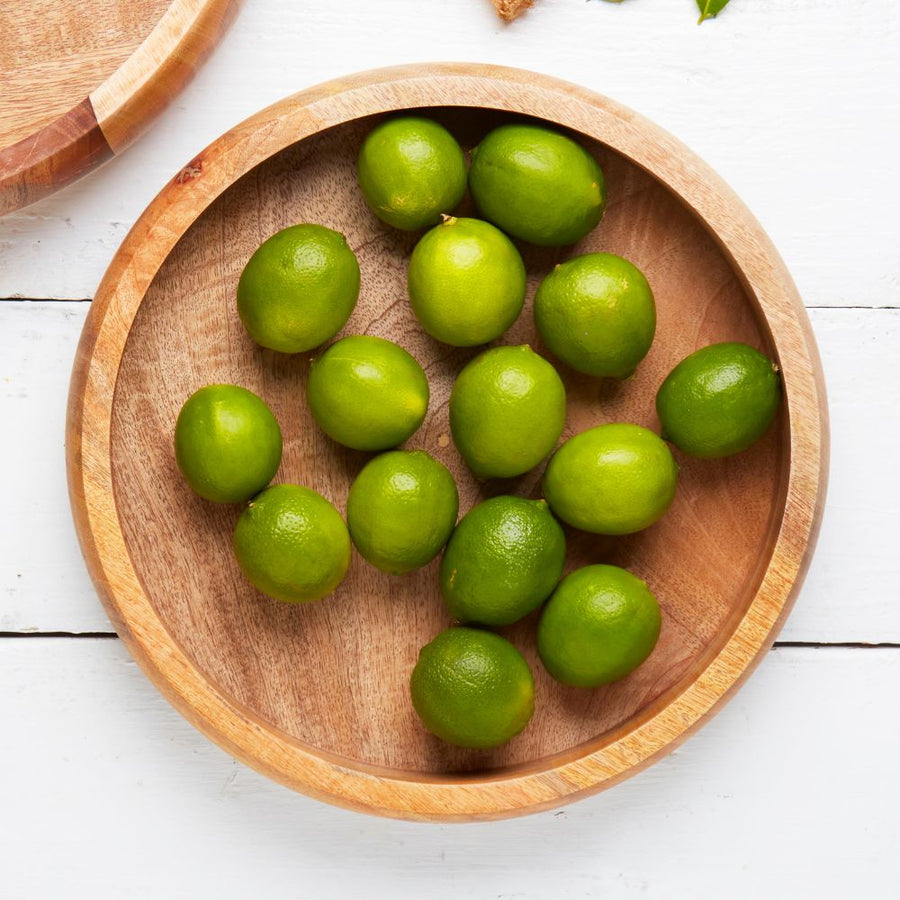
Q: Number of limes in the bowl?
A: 15